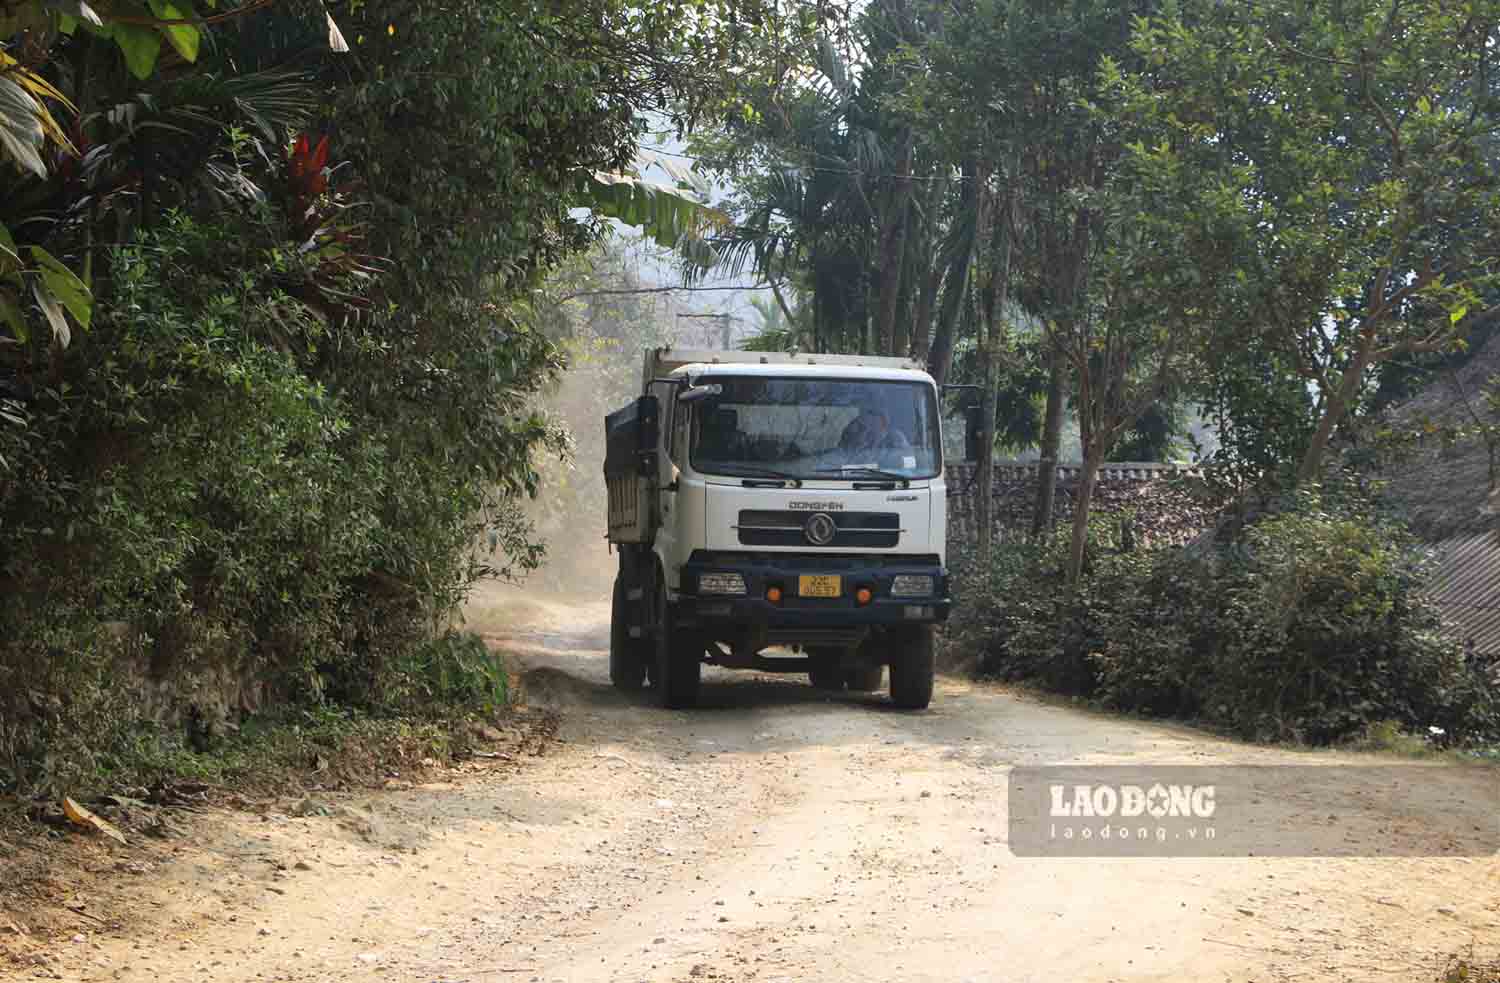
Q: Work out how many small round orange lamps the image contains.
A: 2